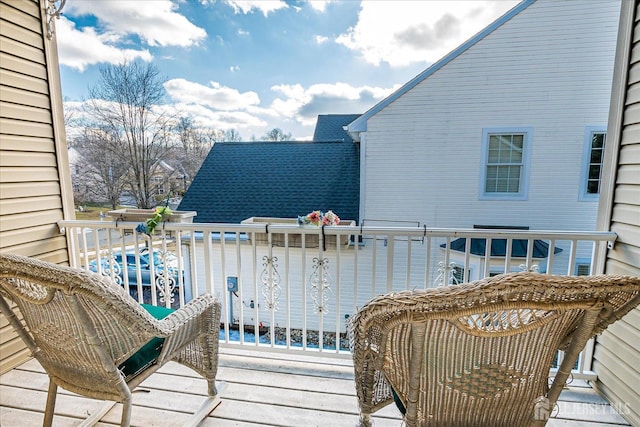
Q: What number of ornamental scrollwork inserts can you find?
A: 6